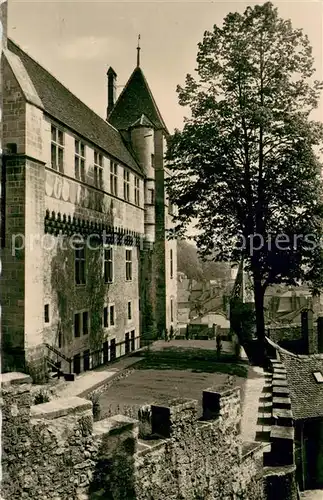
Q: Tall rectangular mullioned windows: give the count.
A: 9